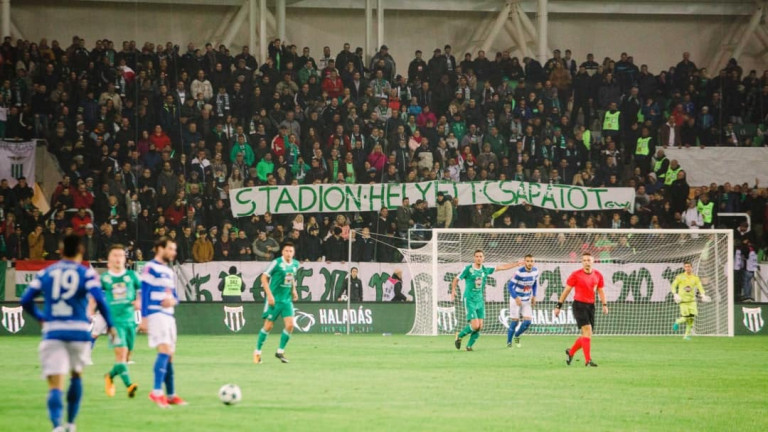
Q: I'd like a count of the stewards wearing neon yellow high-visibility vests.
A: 7